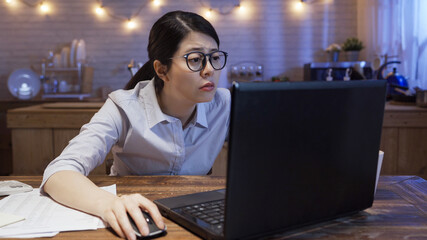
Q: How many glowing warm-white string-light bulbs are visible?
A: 8